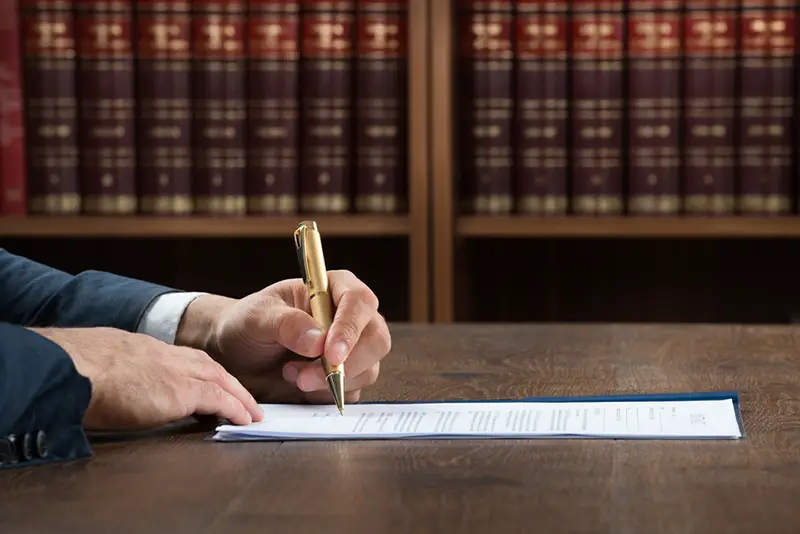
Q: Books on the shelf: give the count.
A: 14